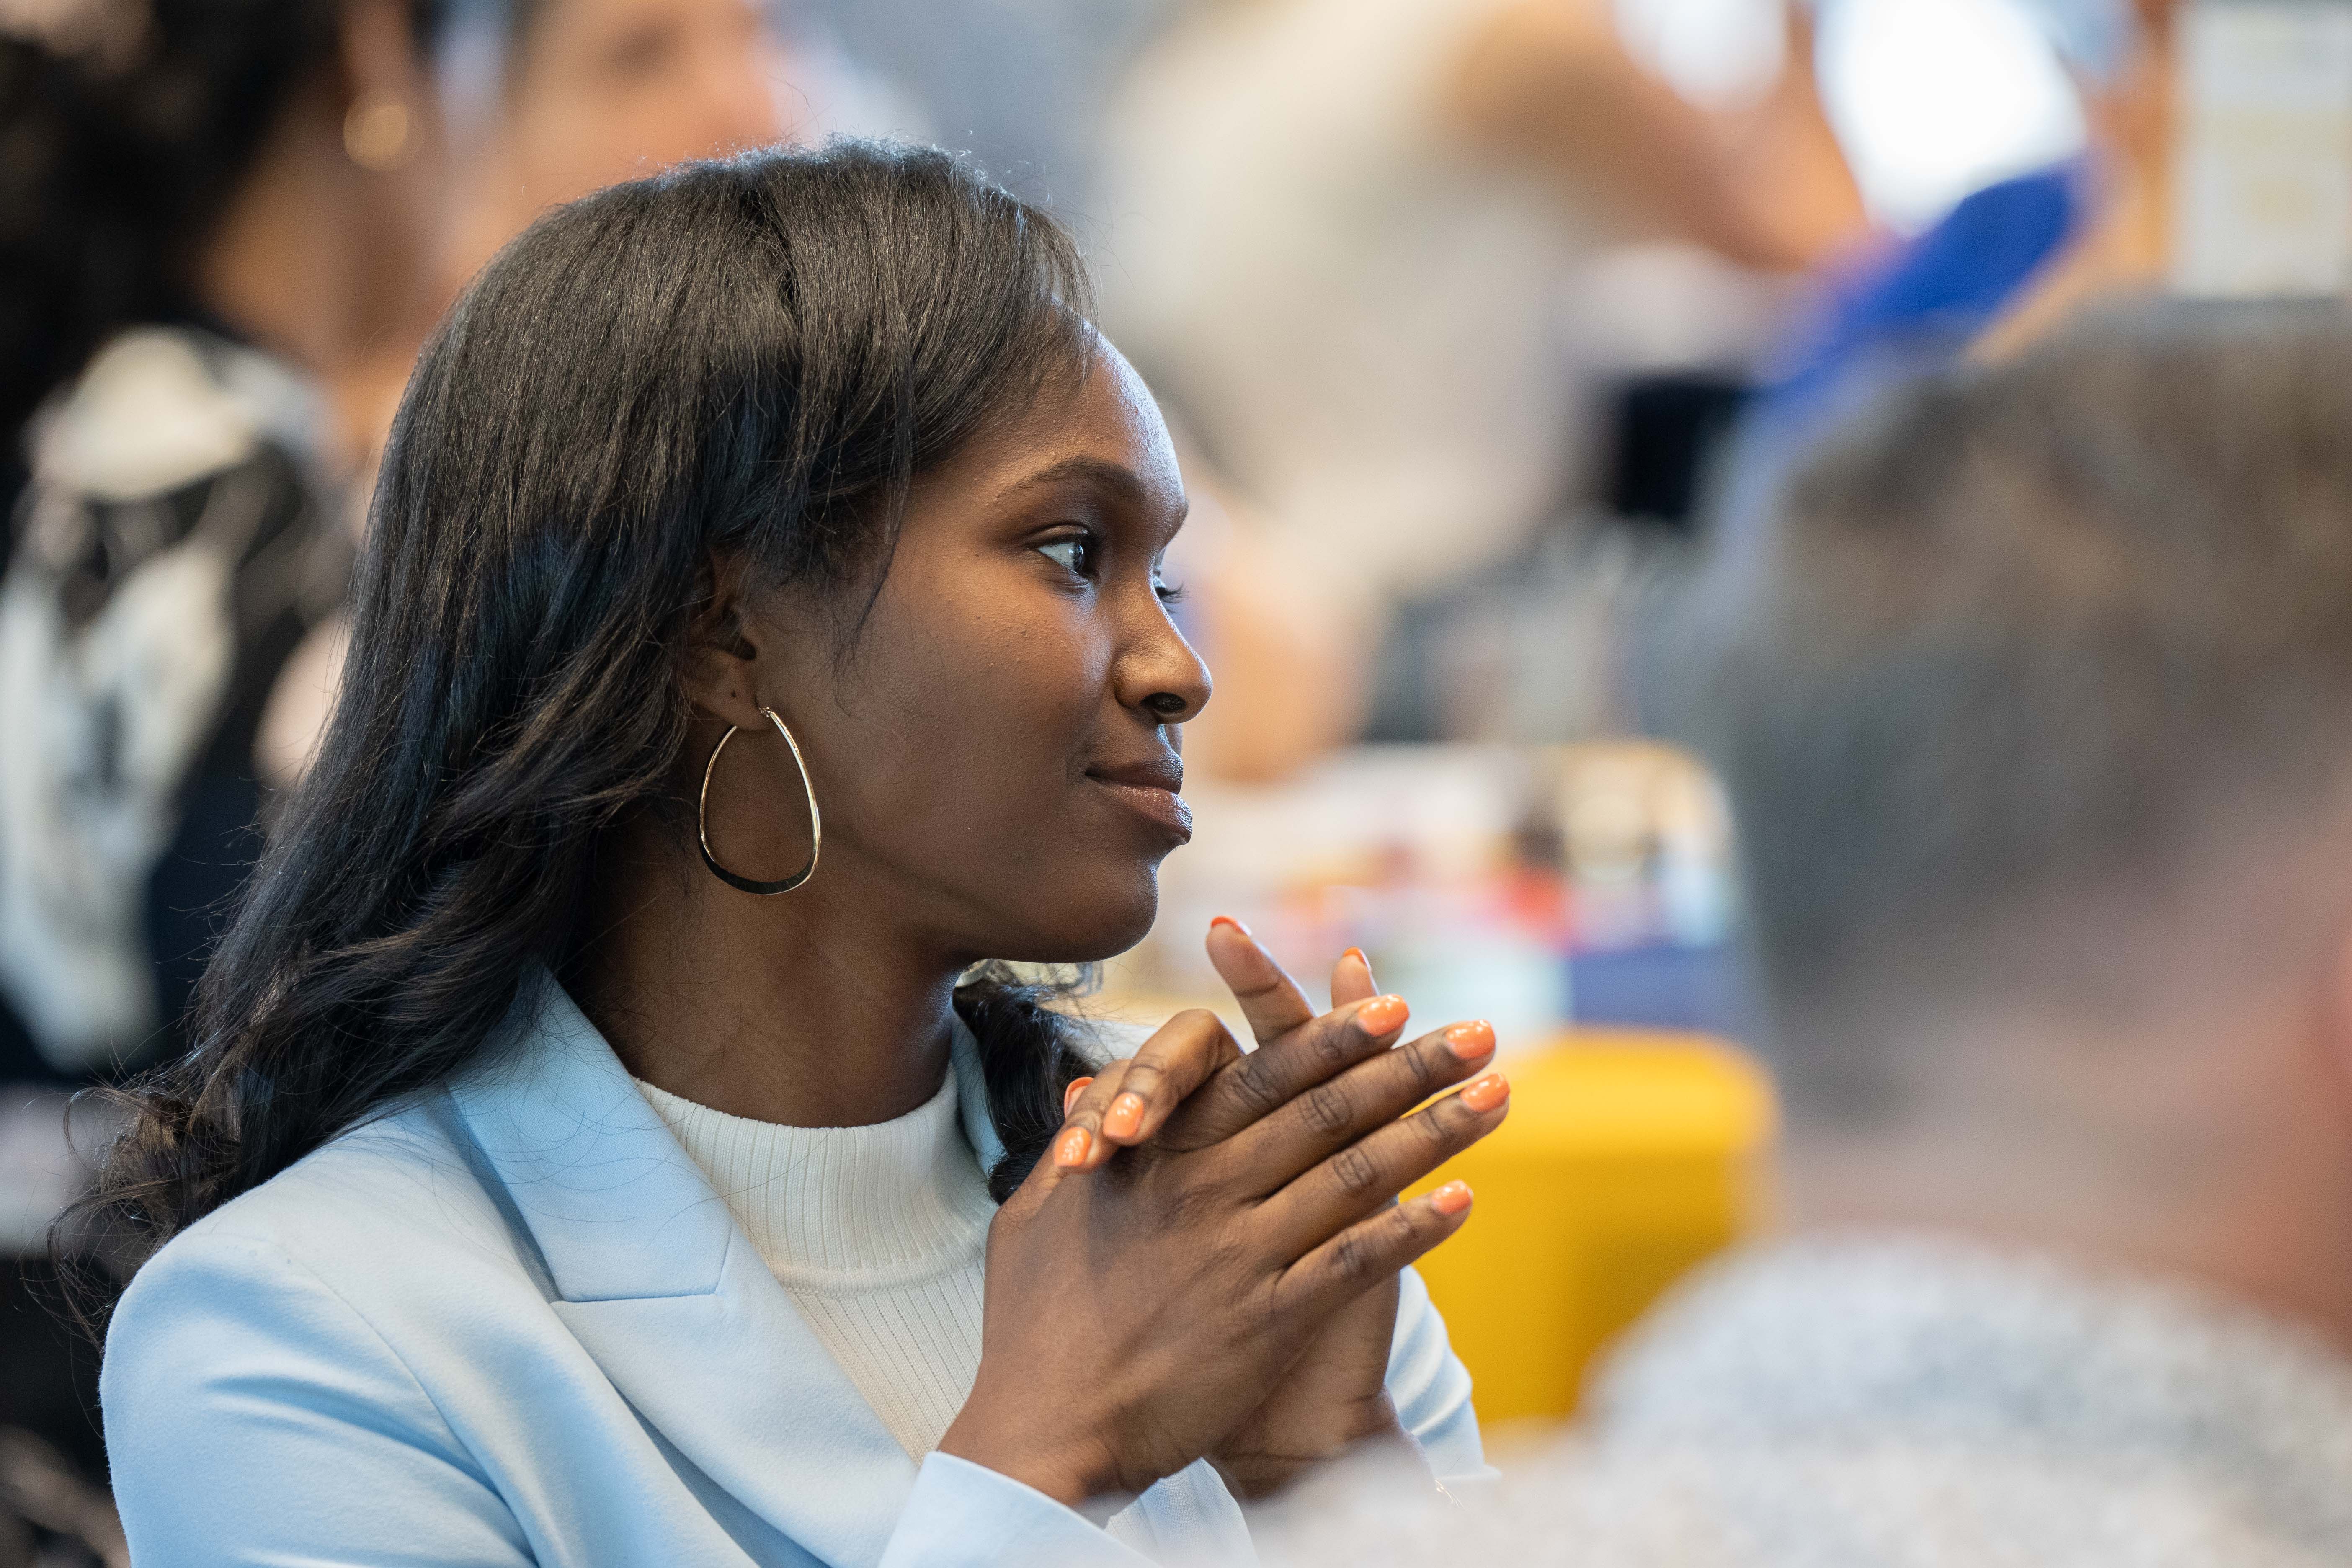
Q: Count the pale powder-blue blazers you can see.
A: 1